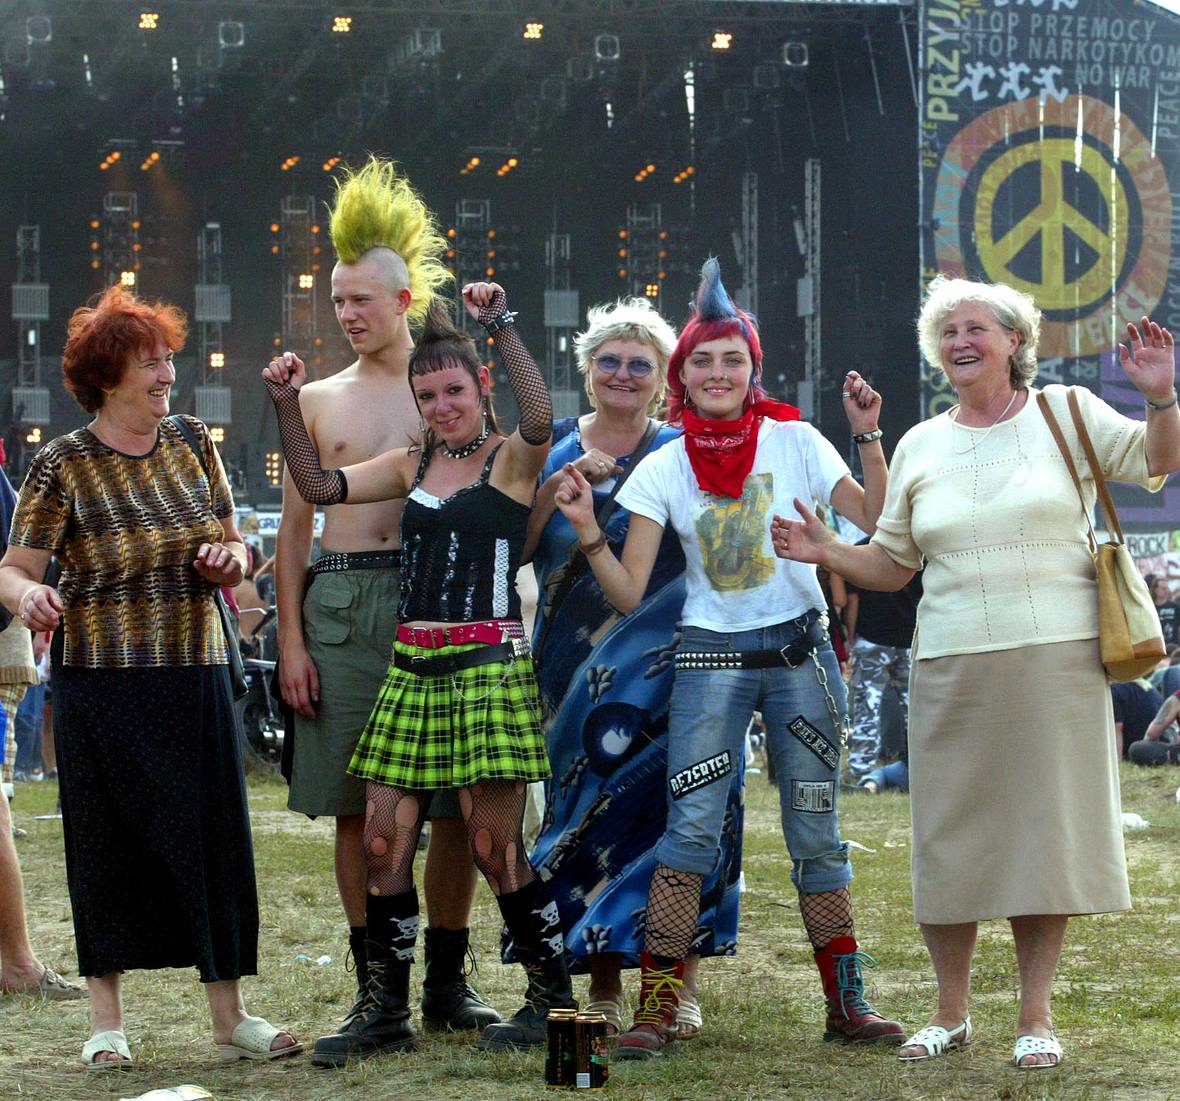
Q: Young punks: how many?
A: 3